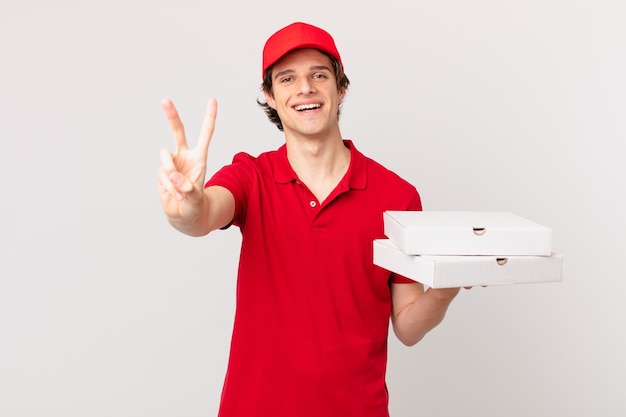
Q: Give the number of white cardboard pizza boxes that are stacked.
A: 2